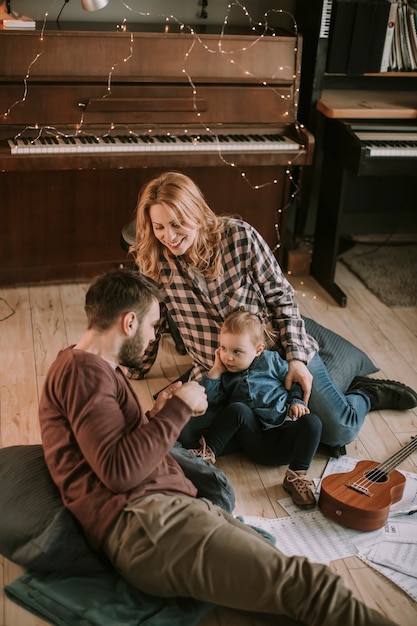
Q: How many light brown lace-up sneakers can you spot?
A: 2